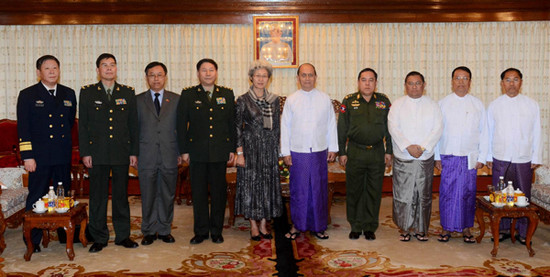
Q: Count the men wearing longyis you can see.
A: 4